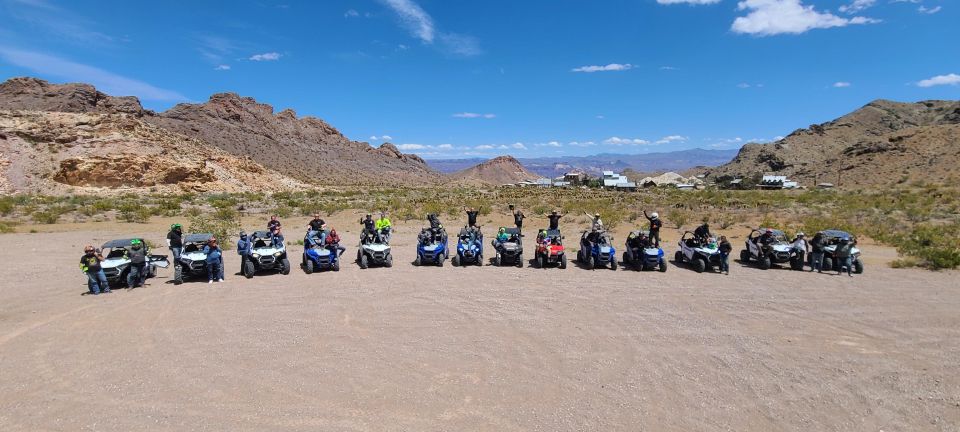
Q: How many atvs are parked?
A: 14